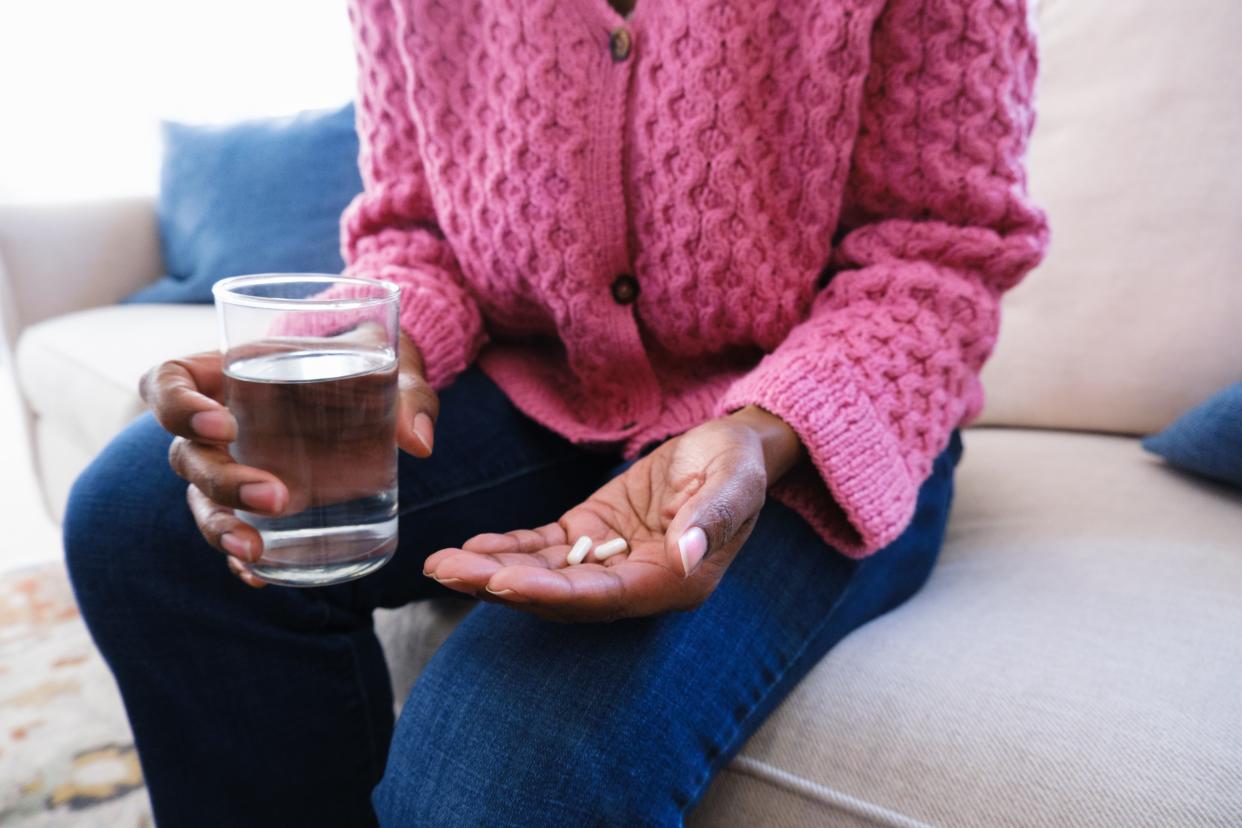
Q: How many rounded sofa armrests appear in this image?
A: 1